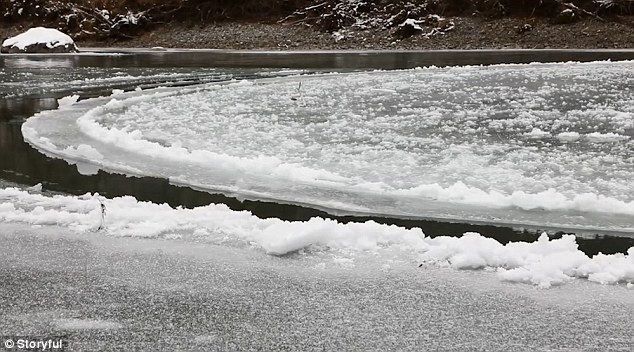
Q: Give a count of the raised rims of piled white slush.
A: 2